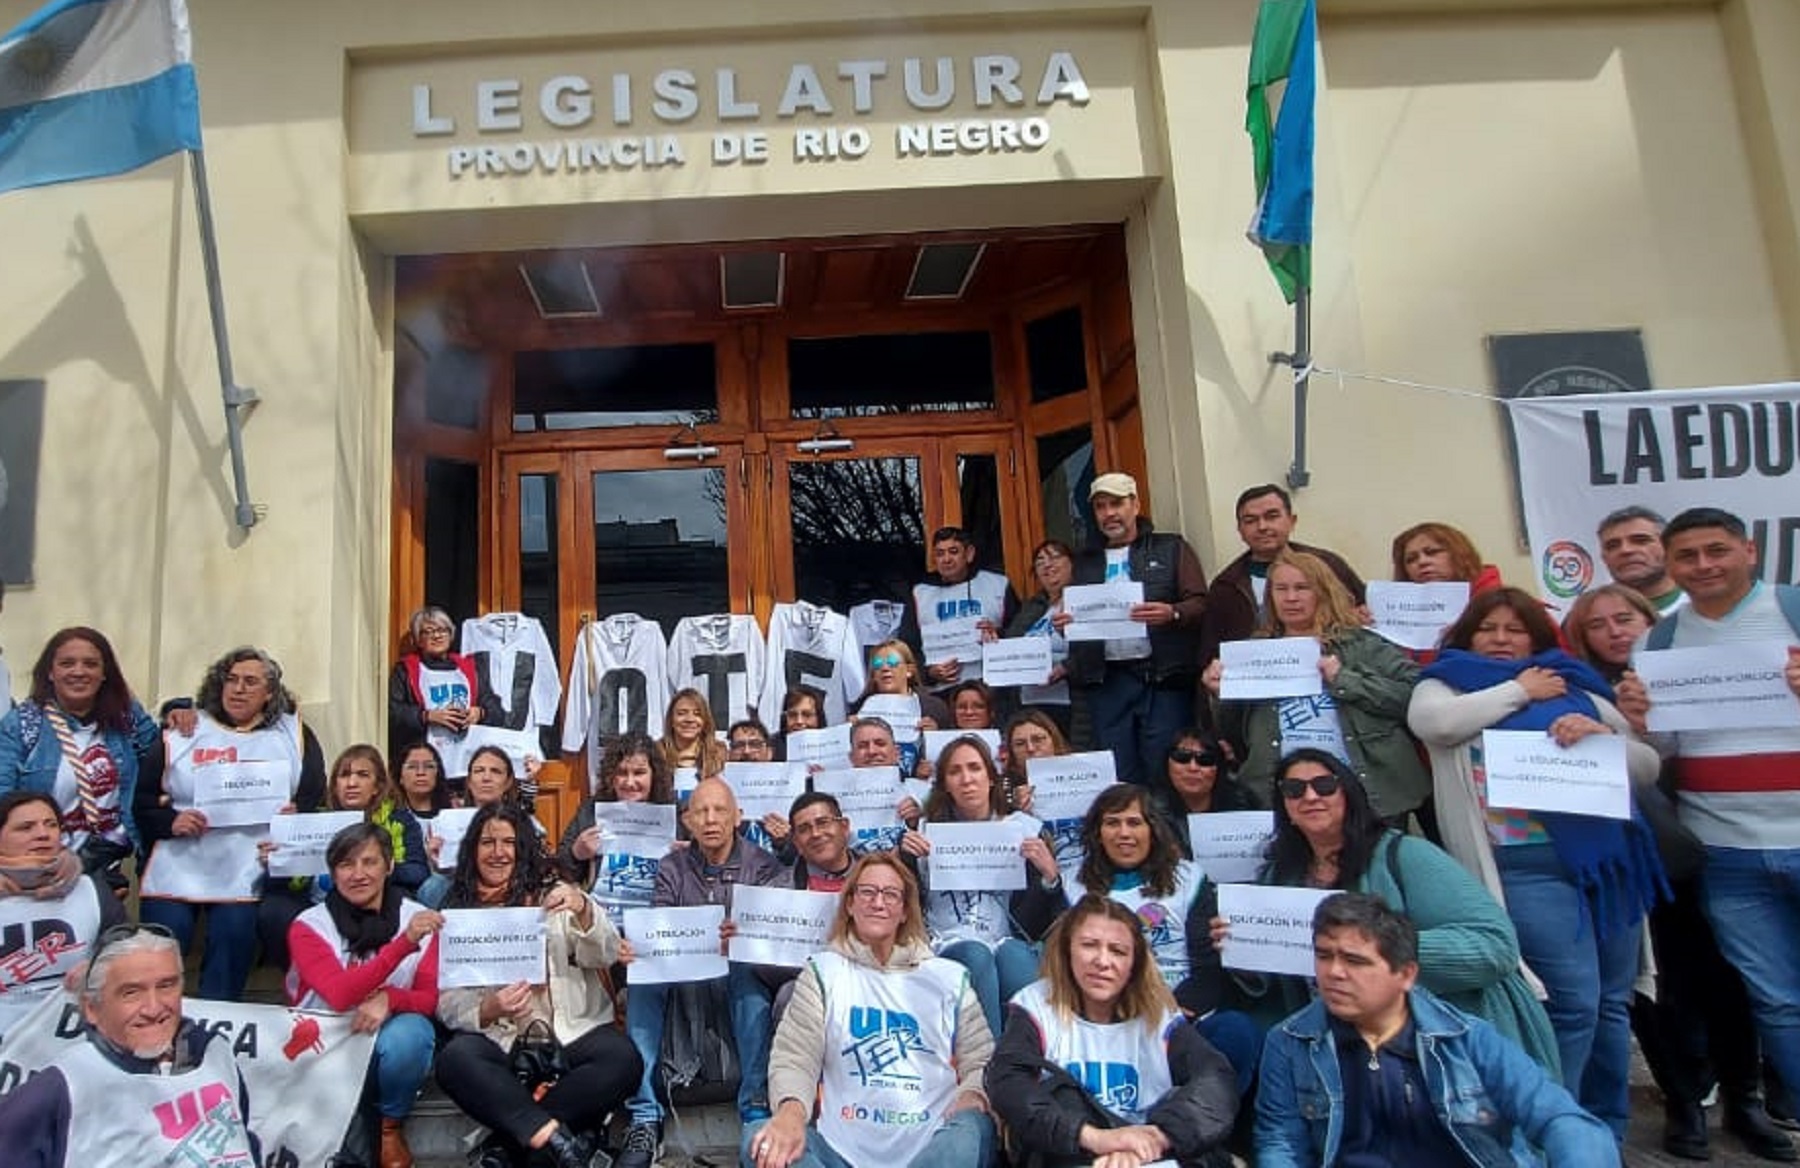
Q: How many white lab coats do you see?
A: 5